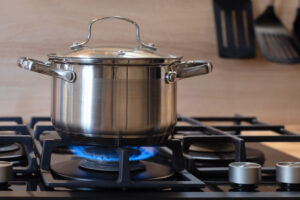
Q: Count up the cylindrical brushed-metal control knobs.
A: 3